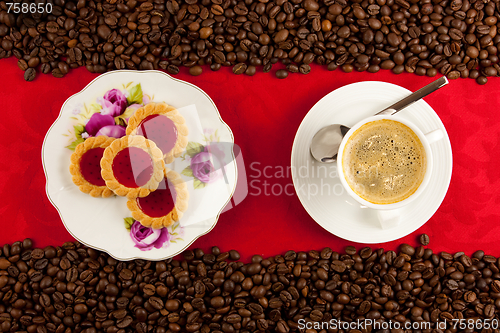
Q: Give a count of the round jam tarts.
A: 4